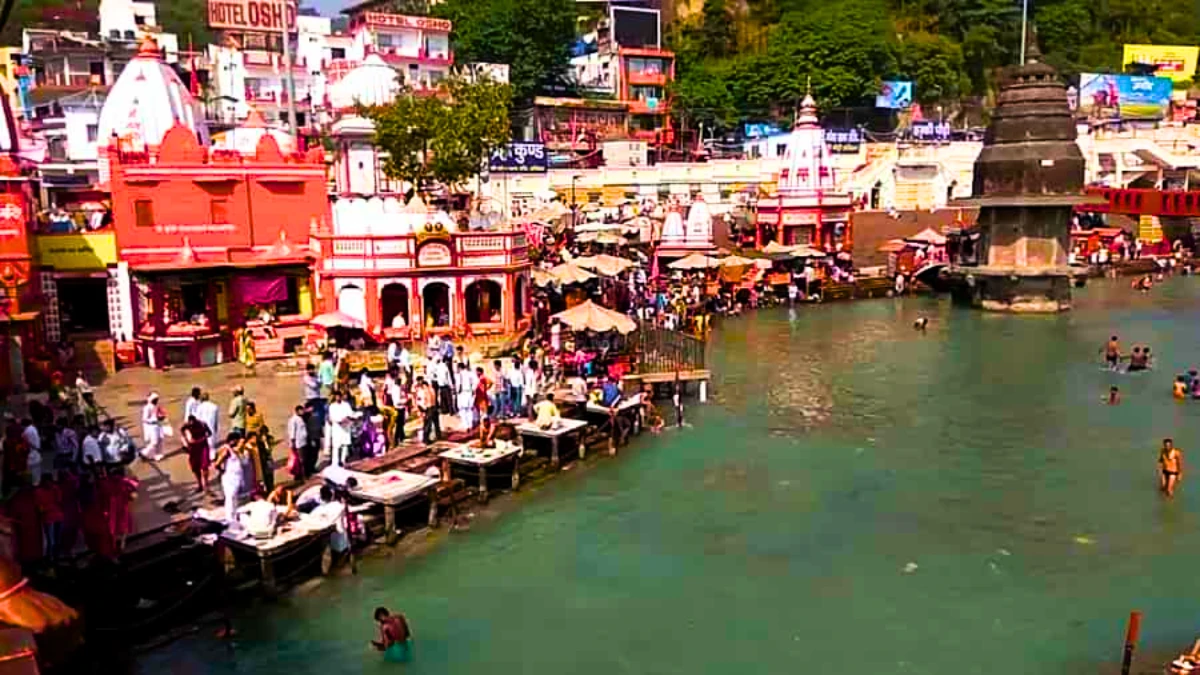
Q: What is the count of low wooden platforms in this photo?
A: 5